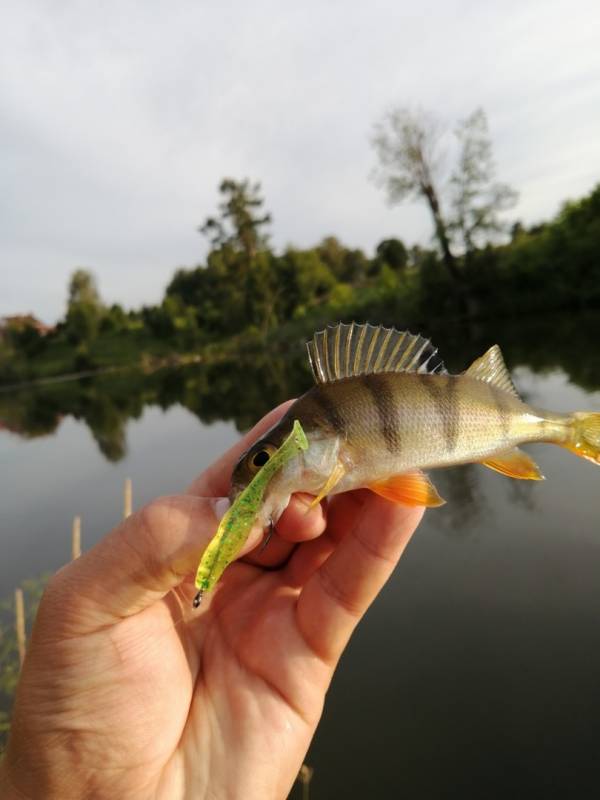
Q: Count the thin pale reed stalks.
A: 3